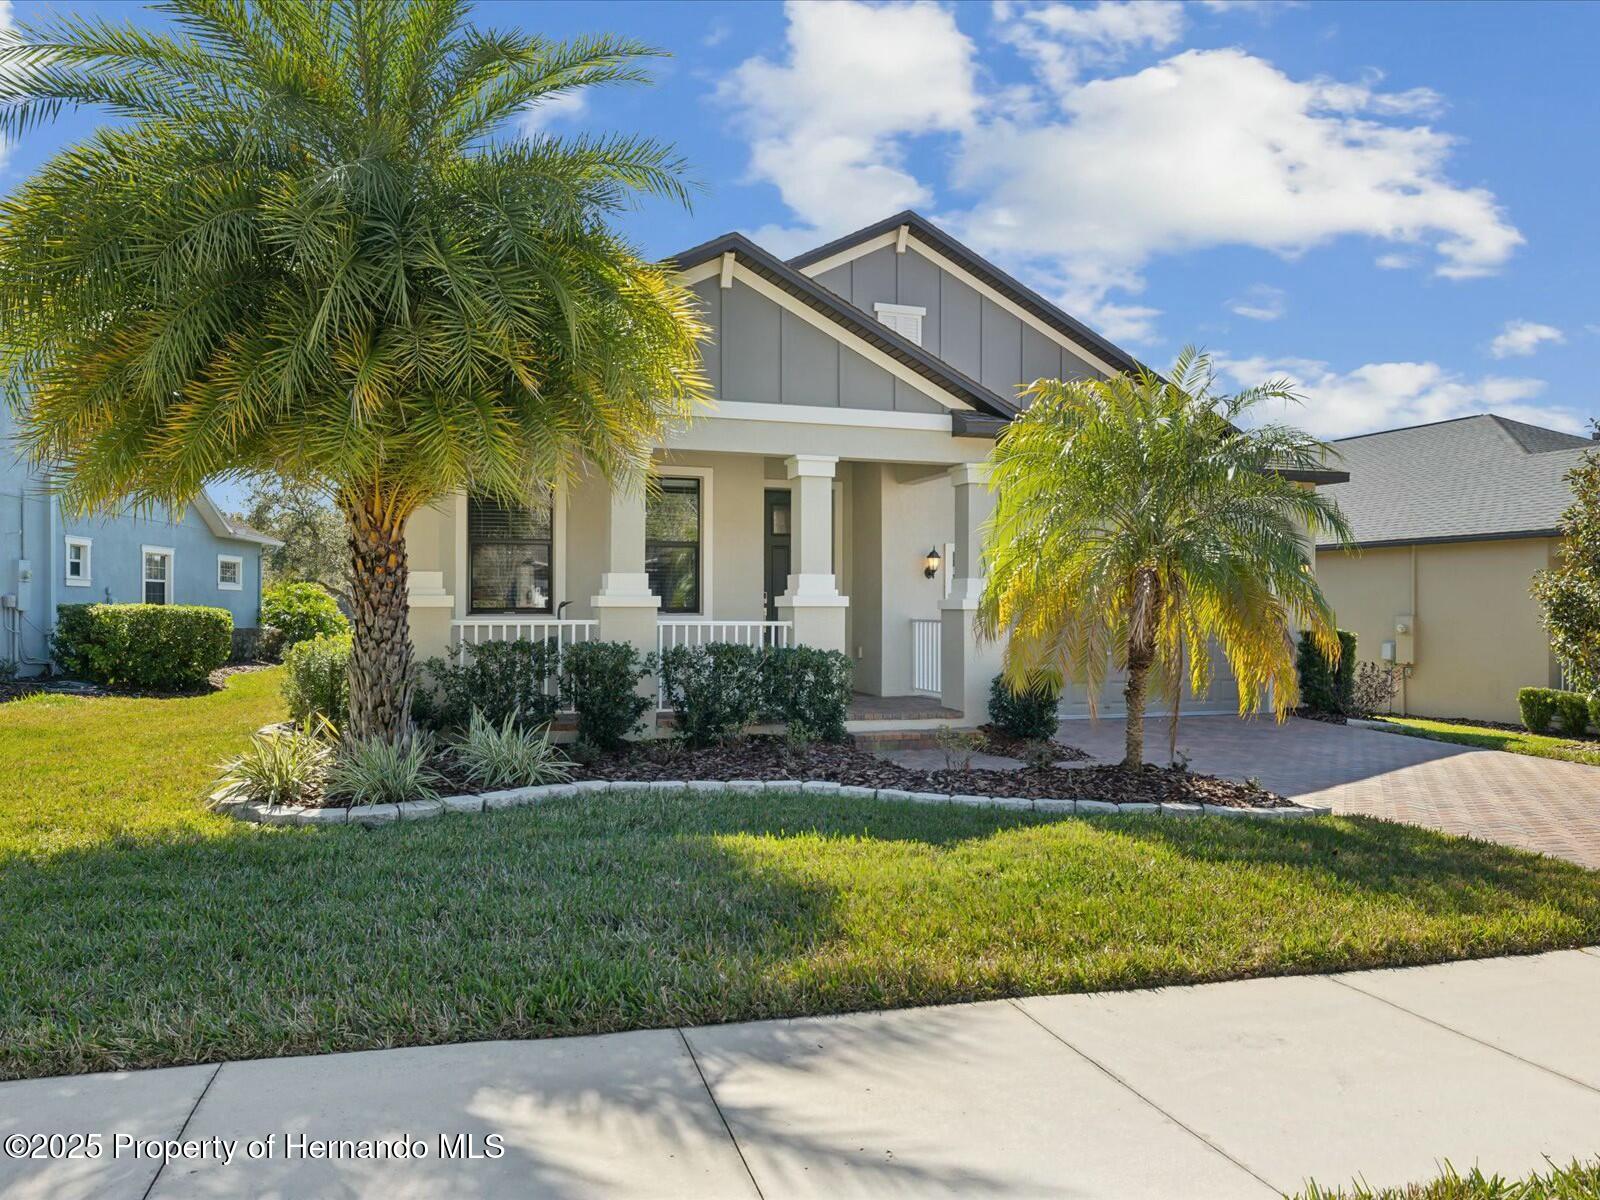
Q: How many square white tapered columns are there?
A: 4